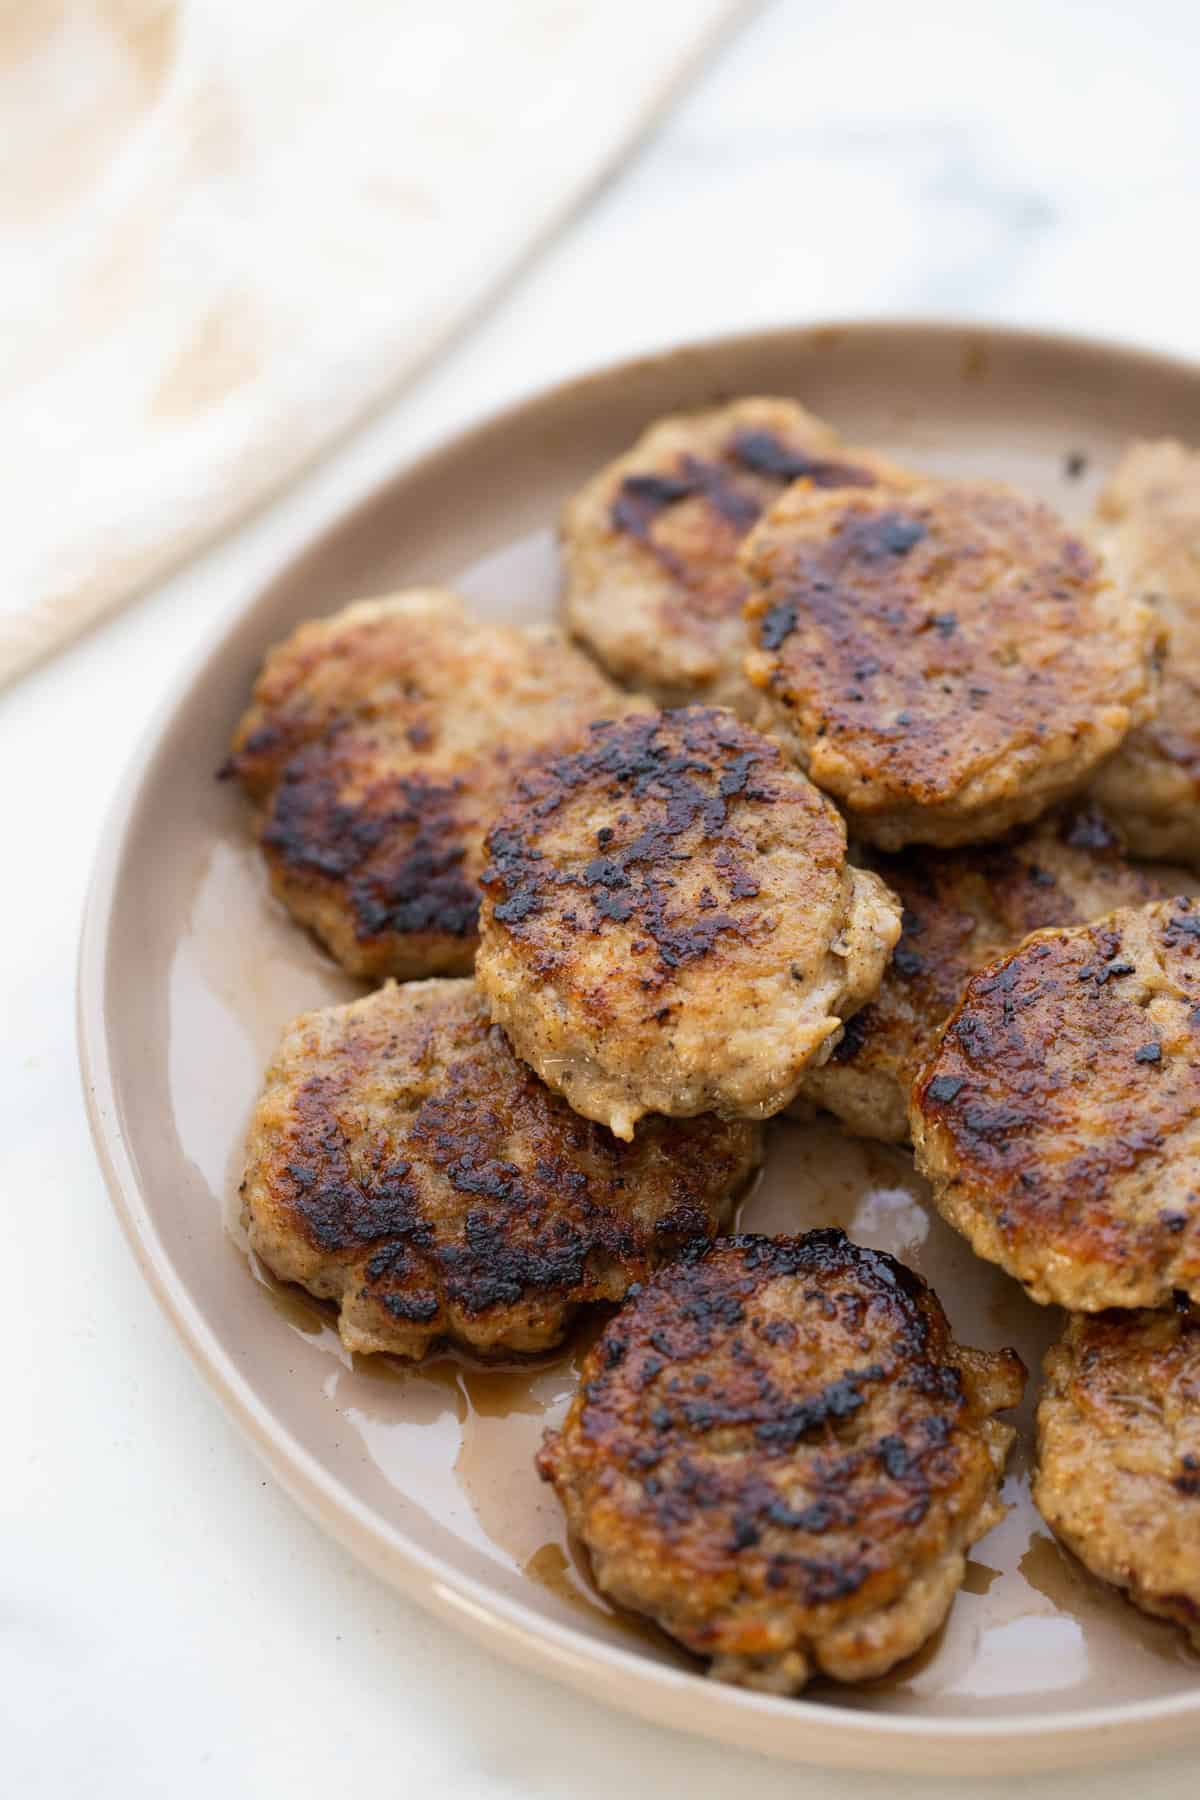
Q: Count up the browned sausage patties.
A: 10